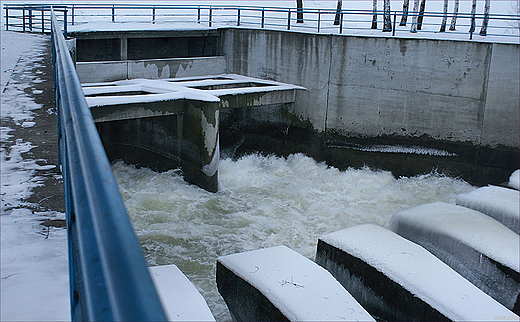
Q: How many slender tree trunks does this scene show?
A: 11